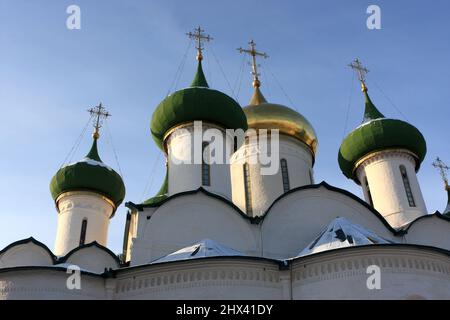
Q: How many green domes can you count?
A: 3